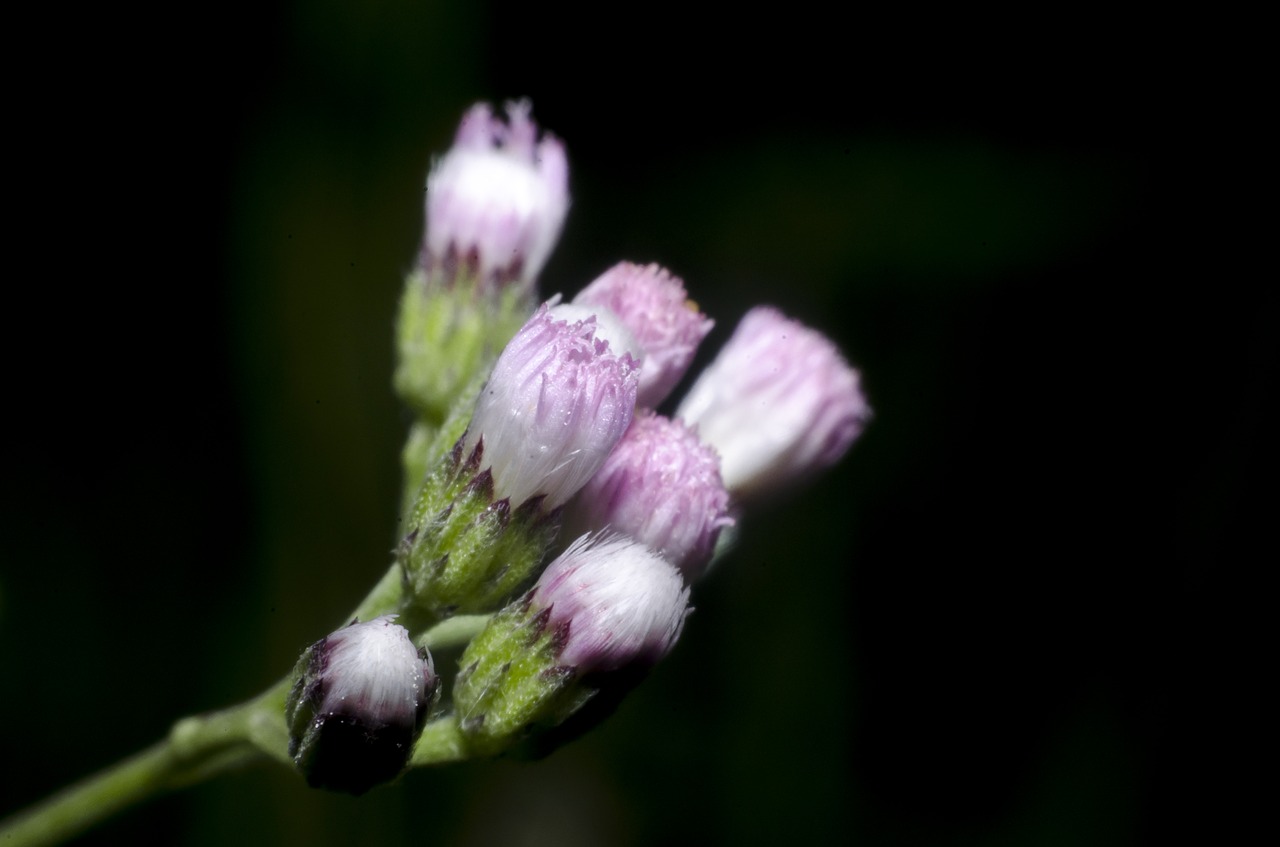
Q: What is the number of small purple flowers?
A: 7